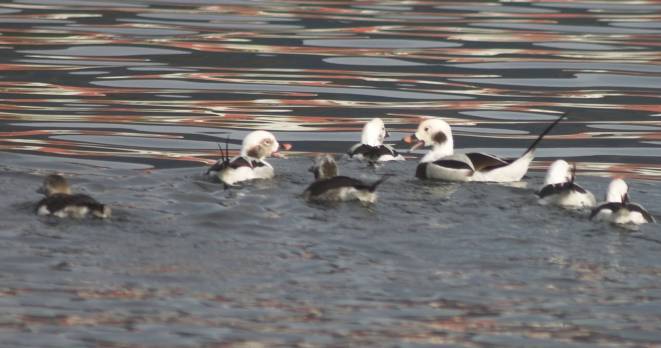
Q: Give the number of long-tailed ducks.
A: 7